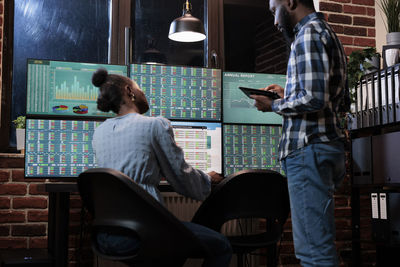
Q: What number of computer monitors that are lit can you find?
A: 6